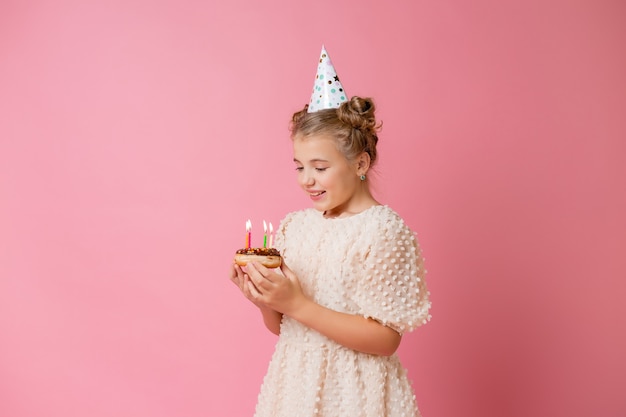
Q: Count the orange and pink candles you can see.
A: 2